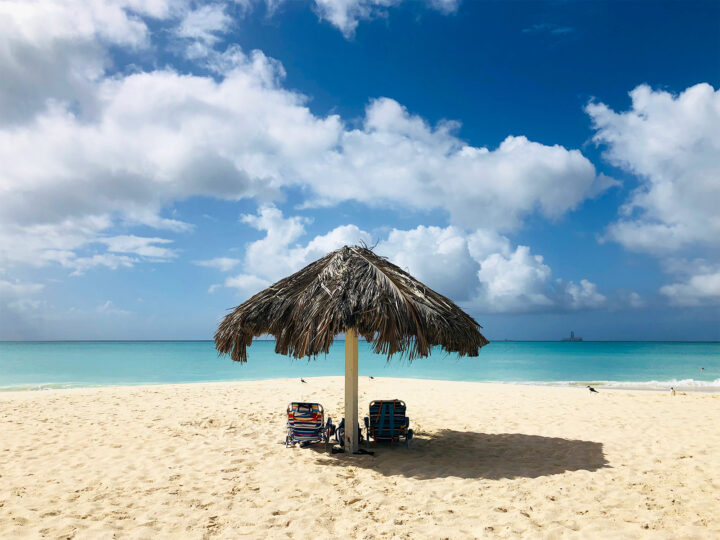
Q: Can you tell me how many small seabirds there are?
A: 4